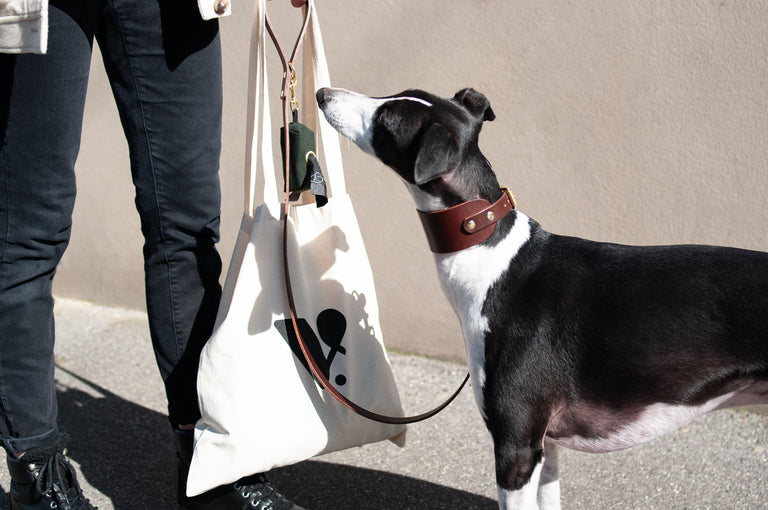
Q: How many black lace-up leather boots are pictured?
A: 2